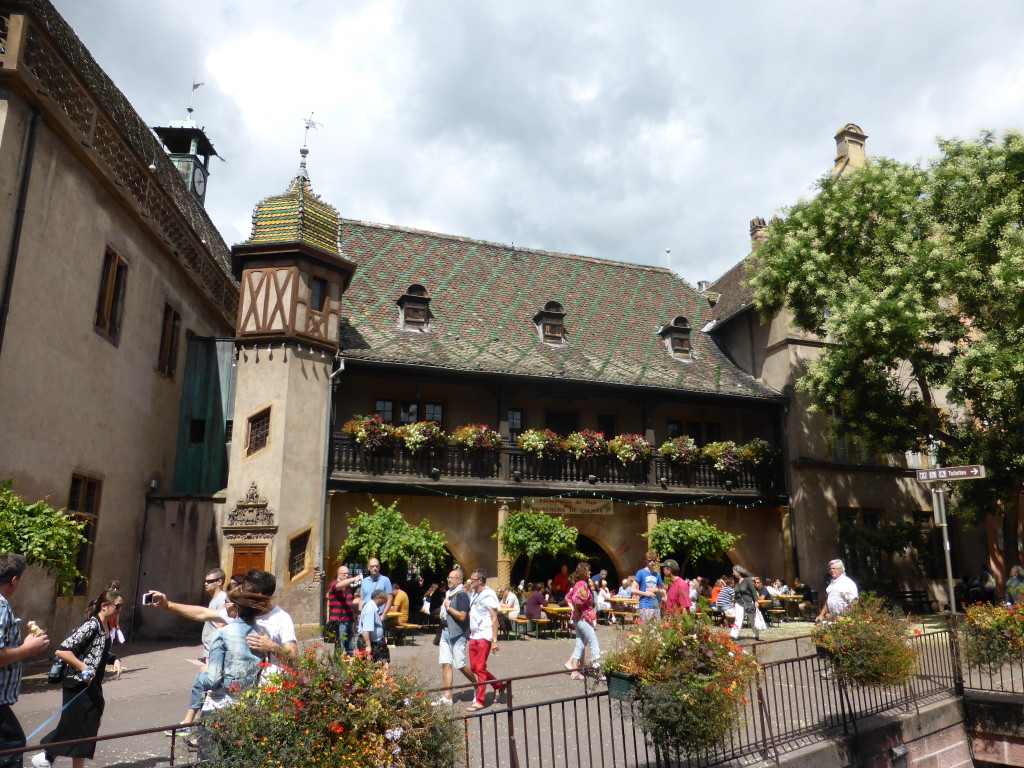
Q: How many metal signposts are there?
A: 1